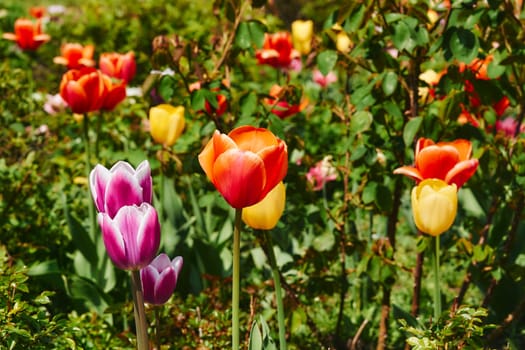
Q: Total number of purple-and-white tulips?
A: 3